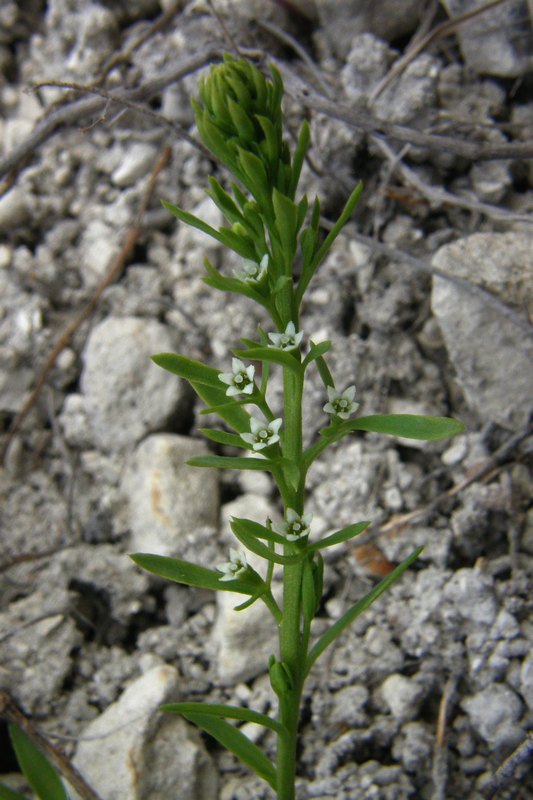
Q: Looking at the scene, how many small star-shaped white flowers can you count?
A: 7